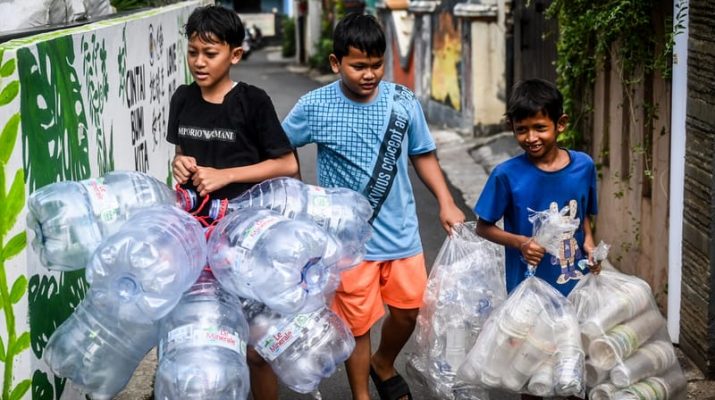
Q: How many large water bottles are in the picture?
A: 7